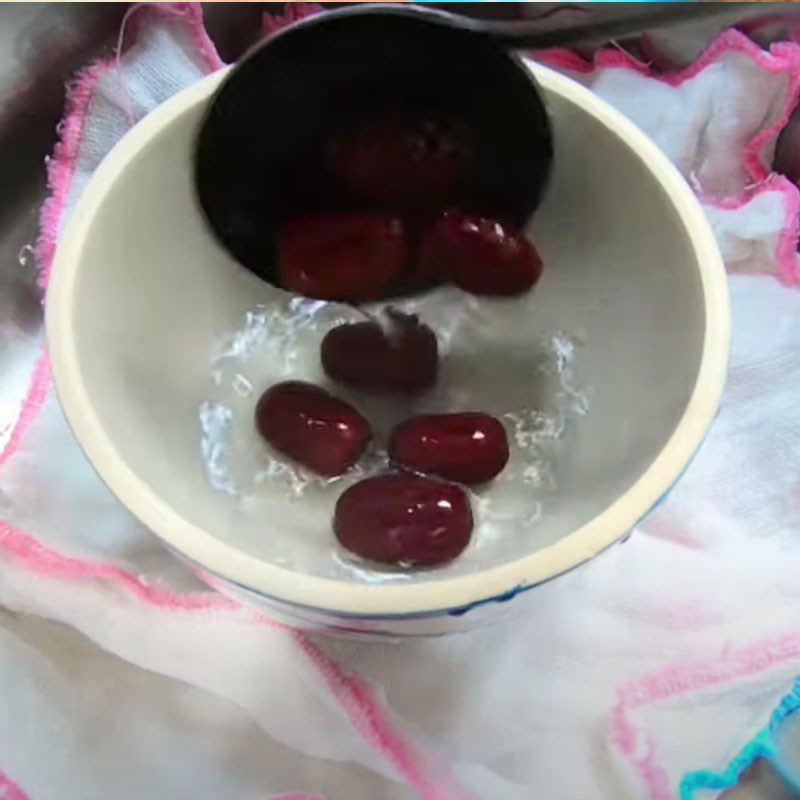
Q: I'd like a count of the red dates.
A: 7